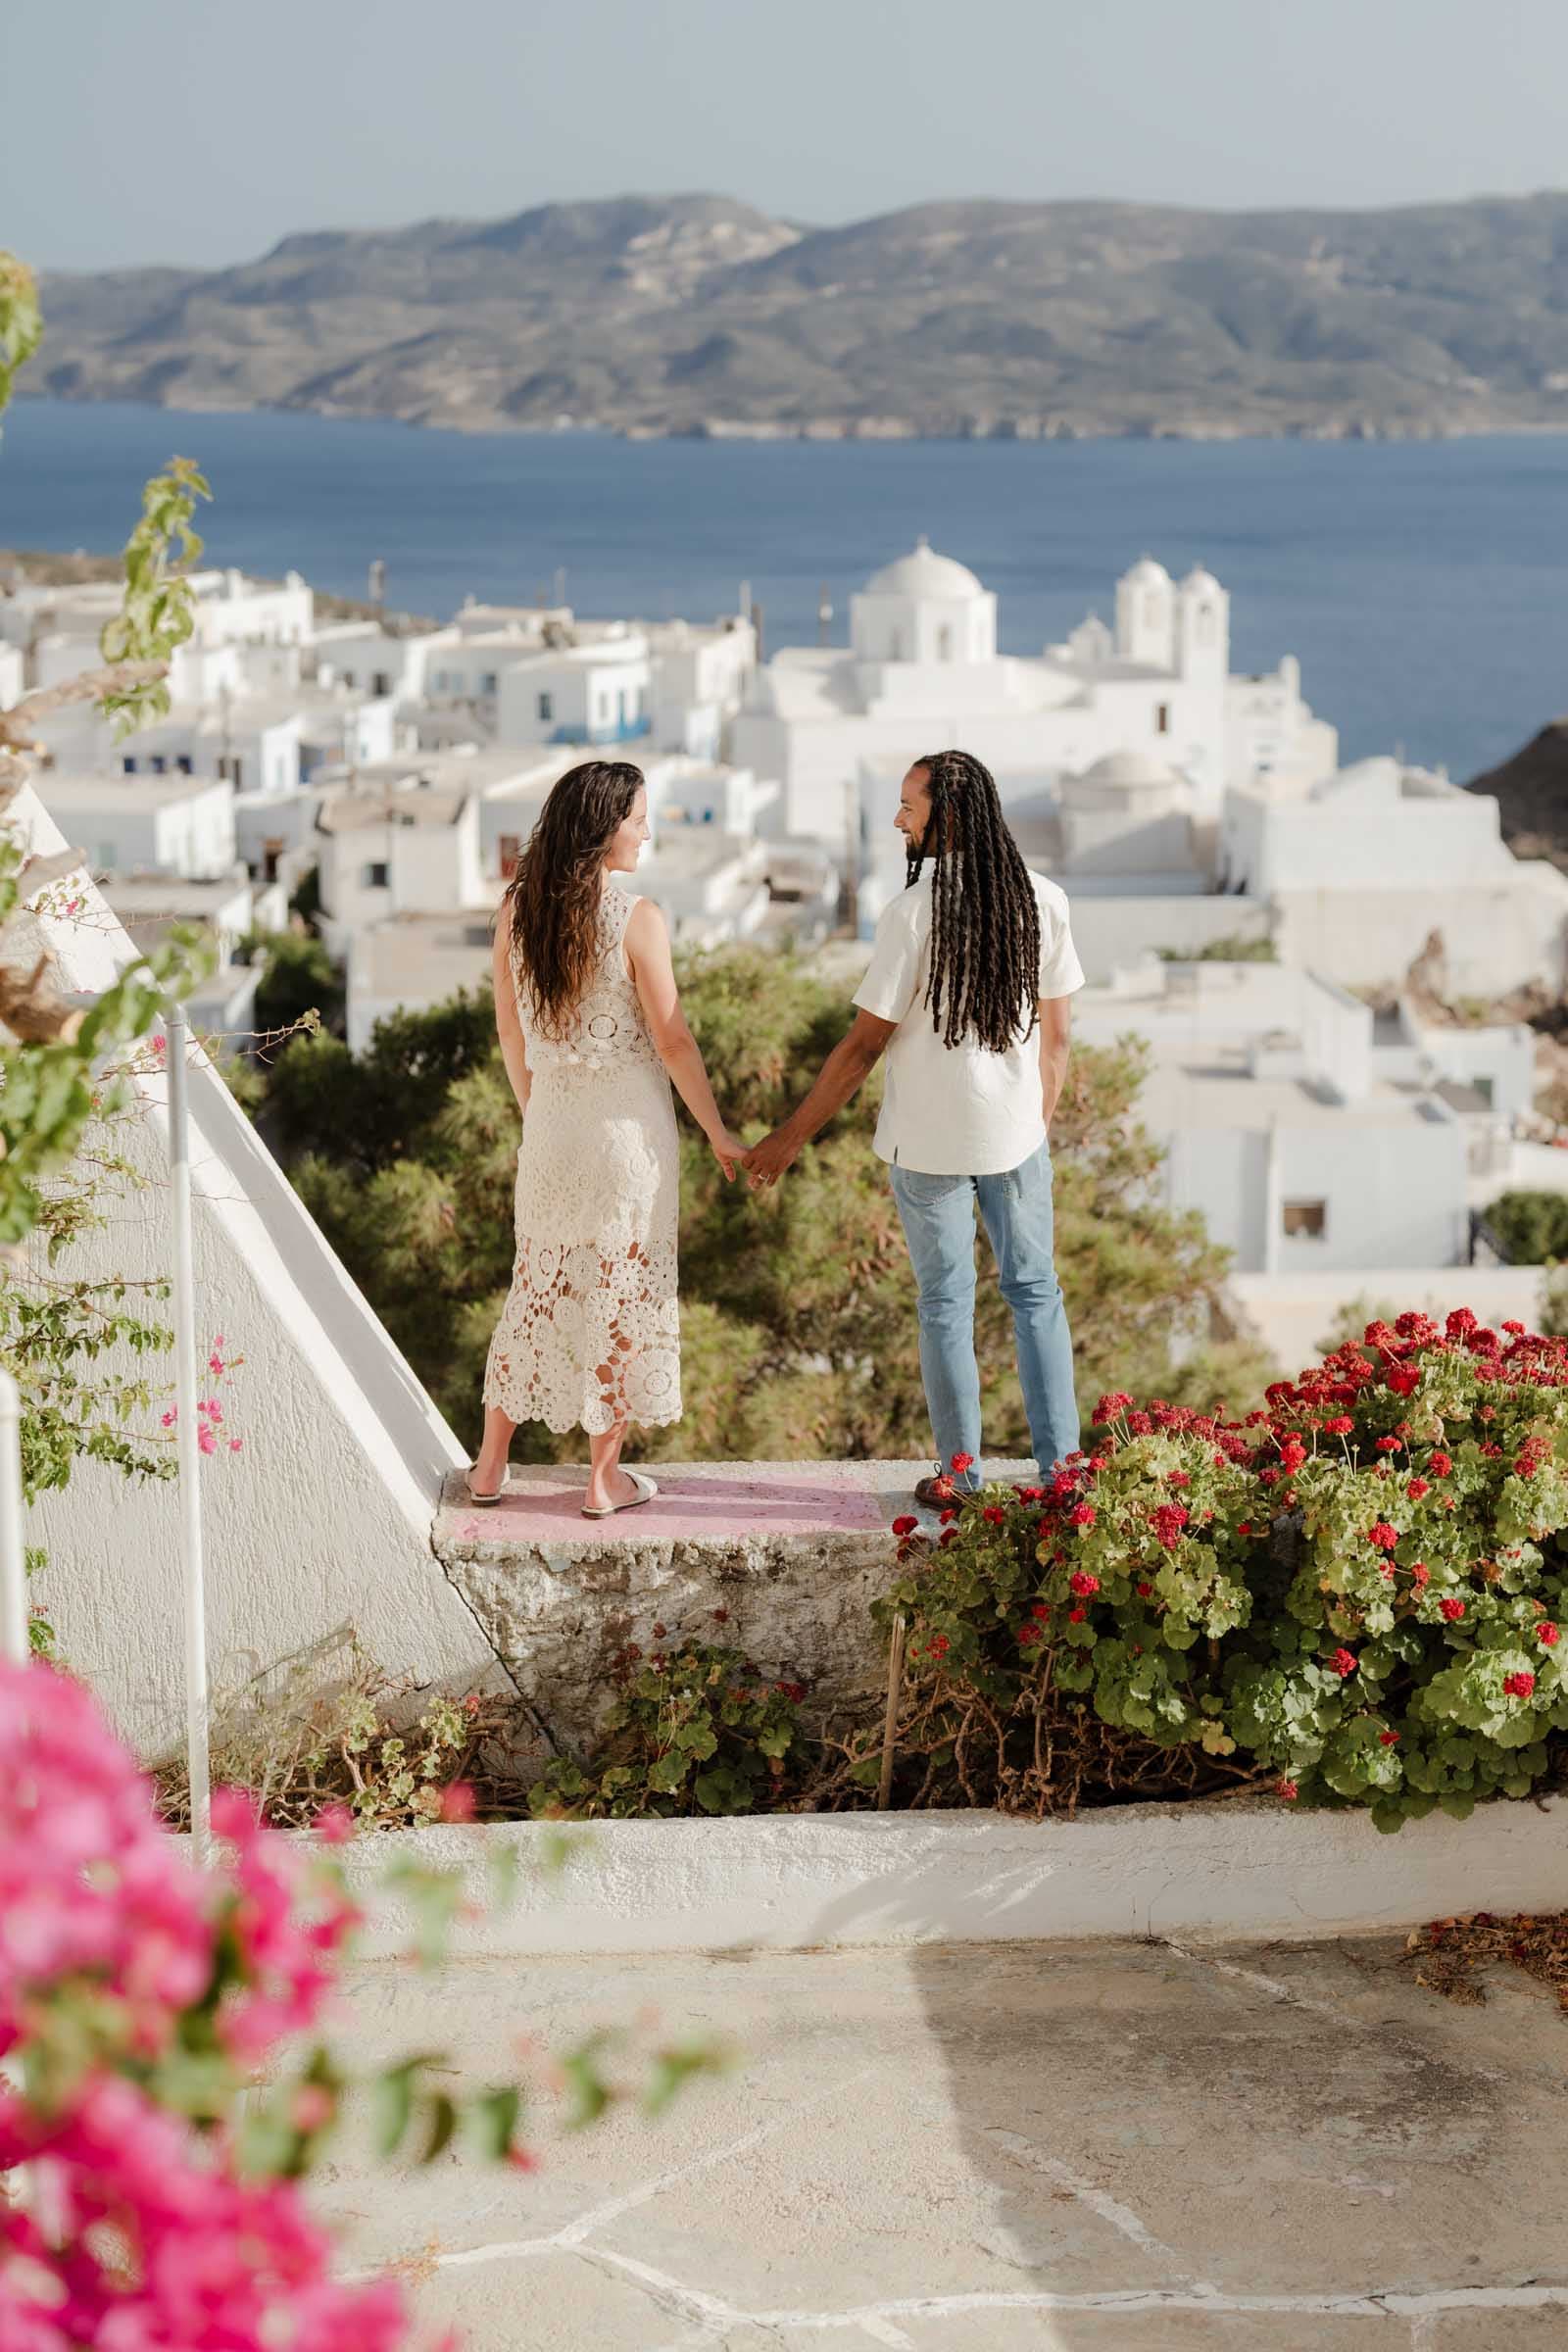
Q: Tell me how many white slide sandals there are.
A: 2